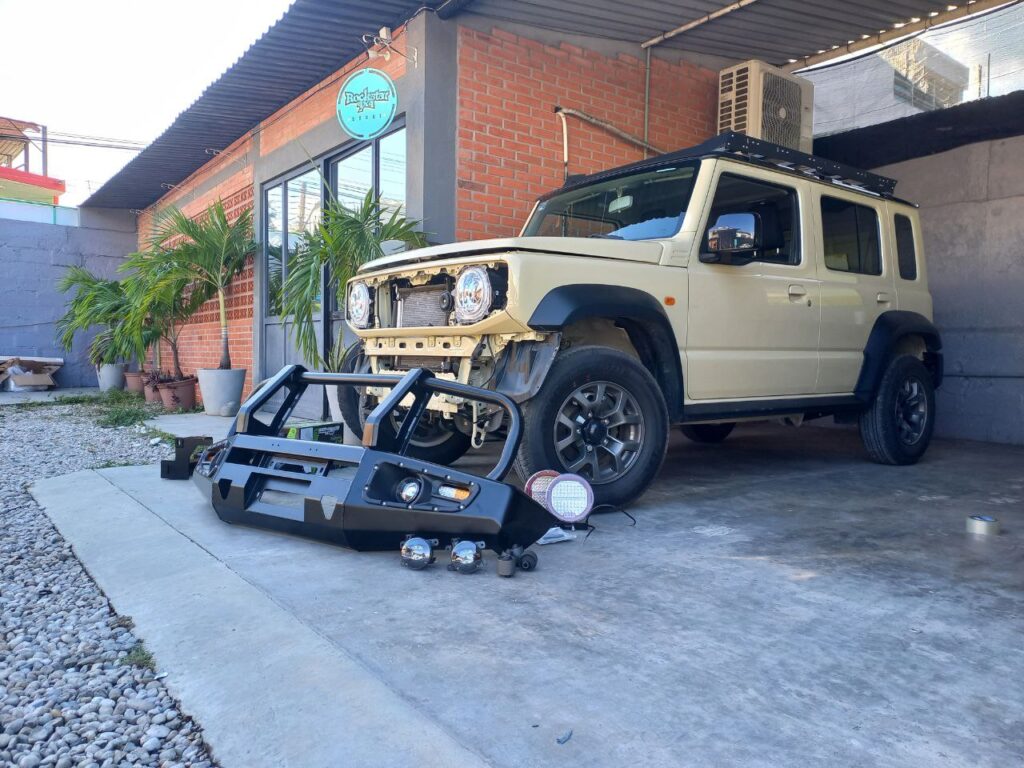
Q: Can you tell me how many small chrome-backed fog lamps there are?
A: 2